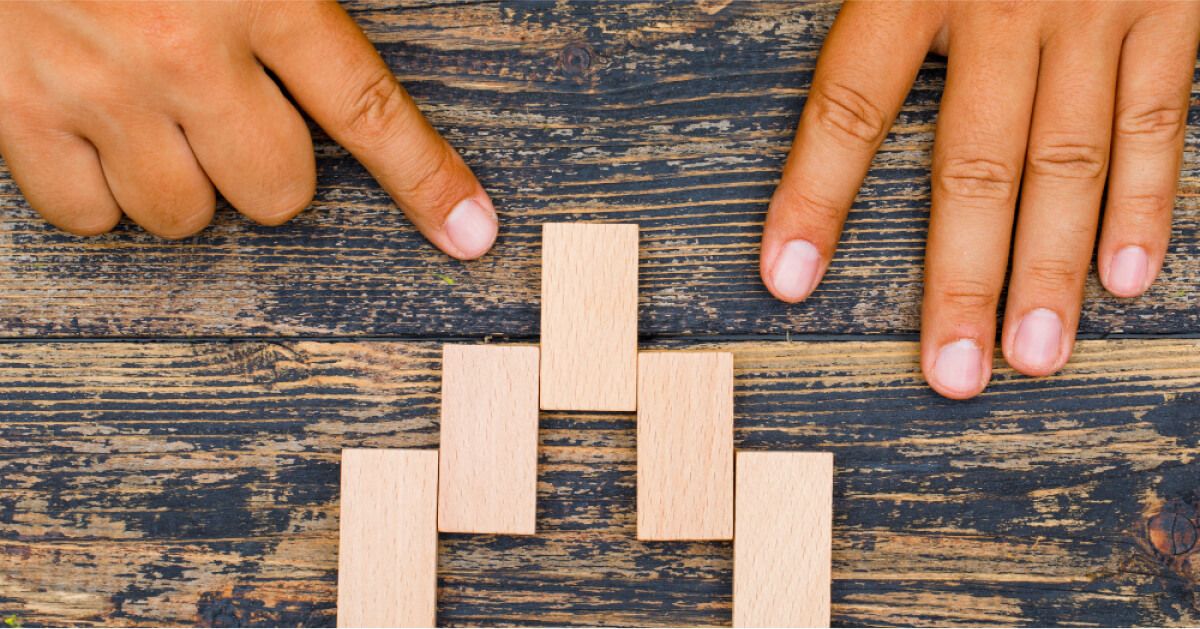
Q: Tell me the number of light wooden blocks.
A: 5